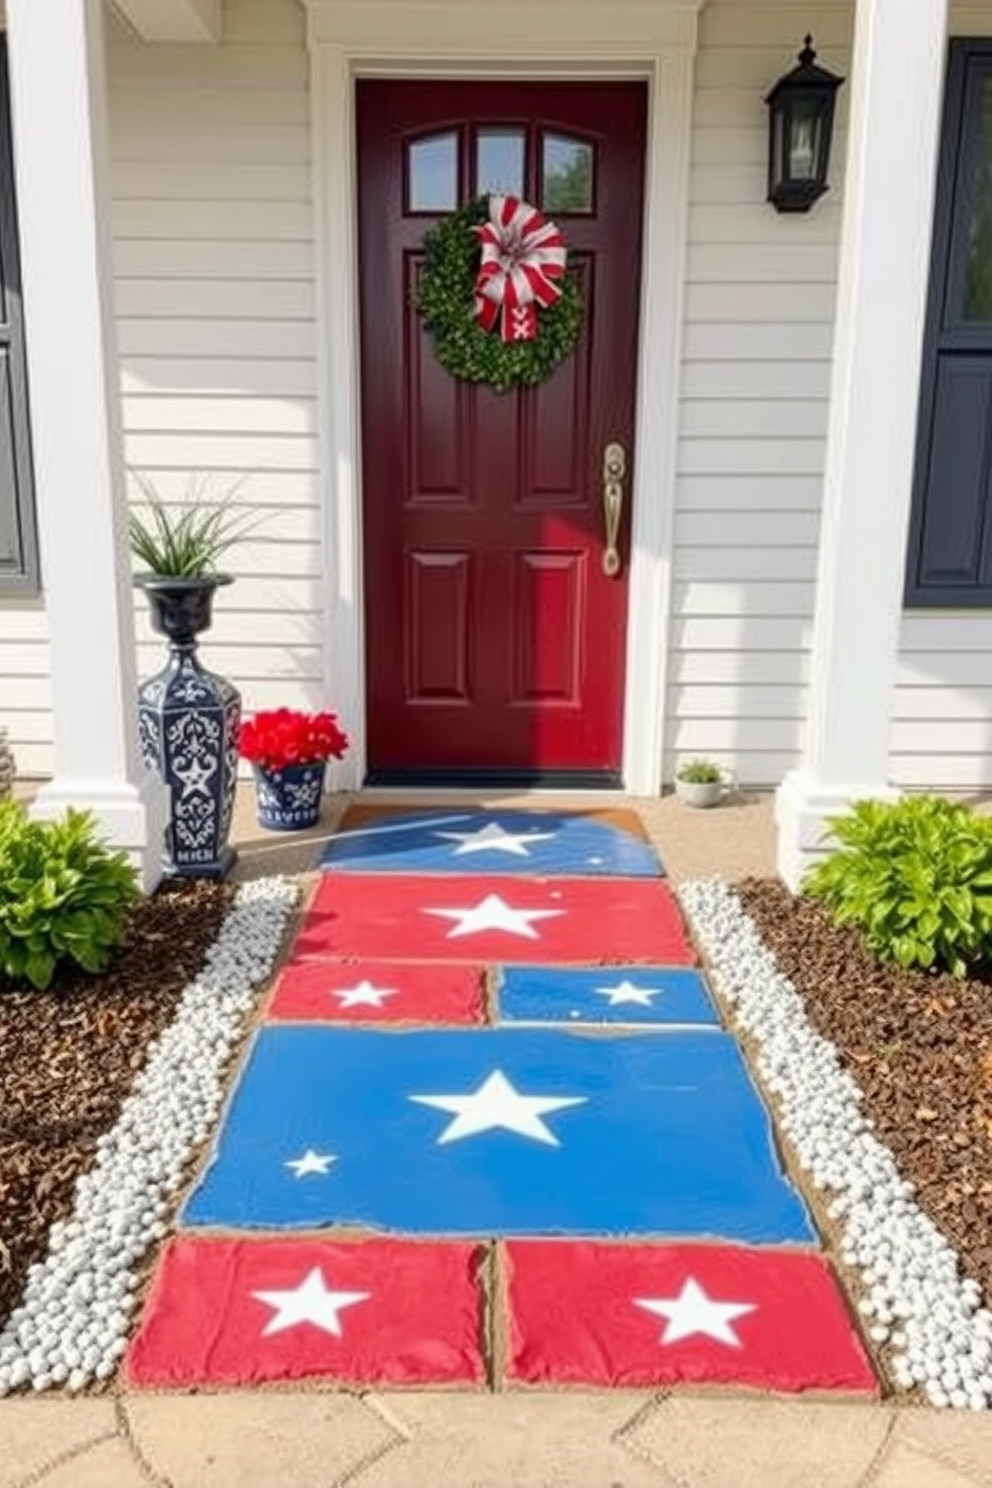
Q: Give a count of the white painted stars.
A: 8